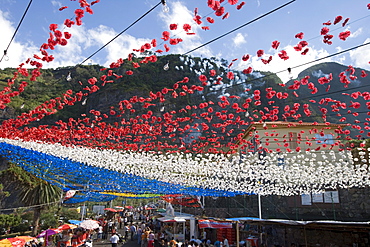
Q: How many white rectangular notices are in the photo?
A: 3